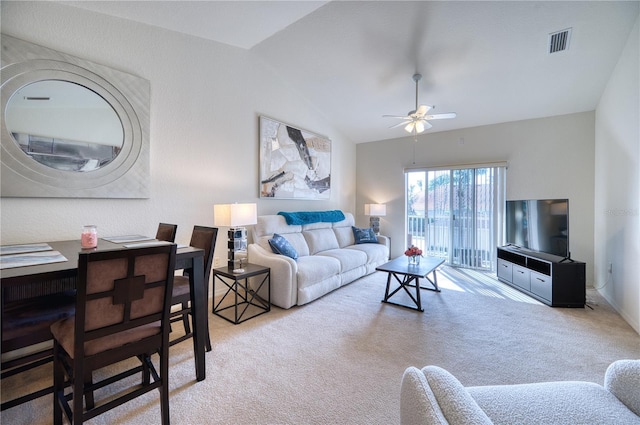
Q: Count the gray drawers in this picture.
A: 3